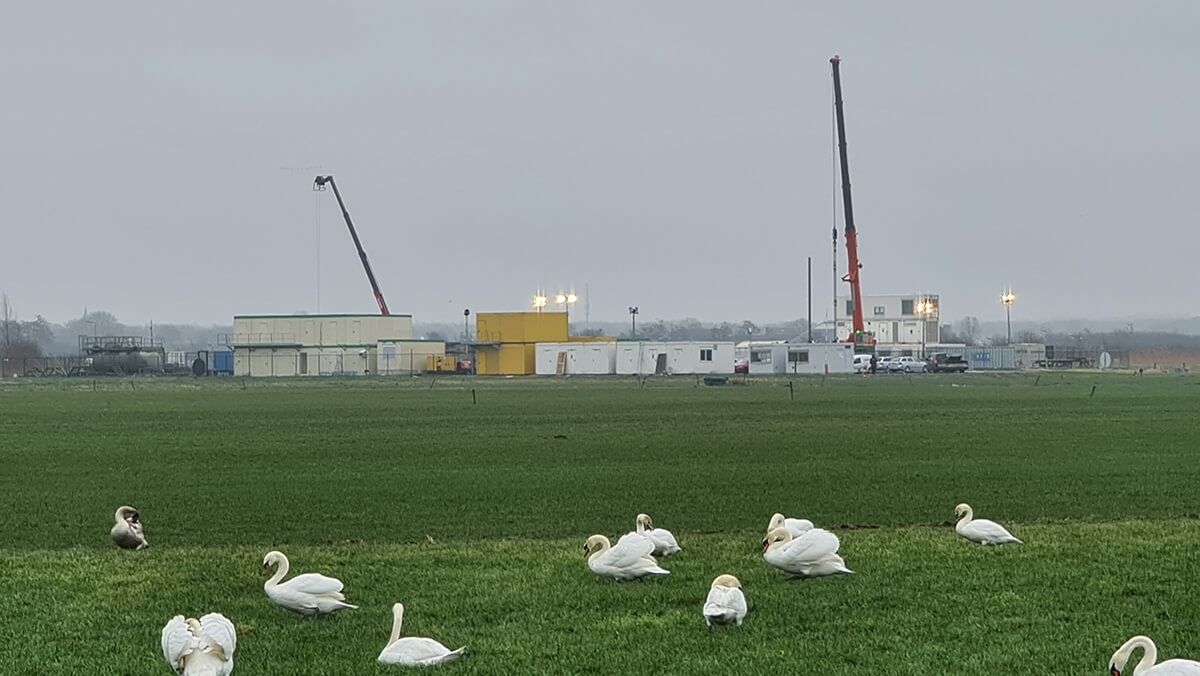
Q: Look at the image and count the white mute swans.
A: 10